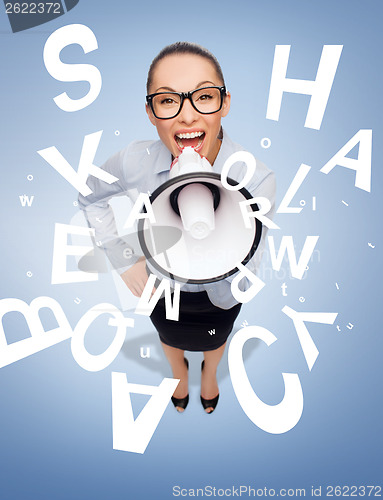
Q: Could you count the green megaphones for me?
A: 0